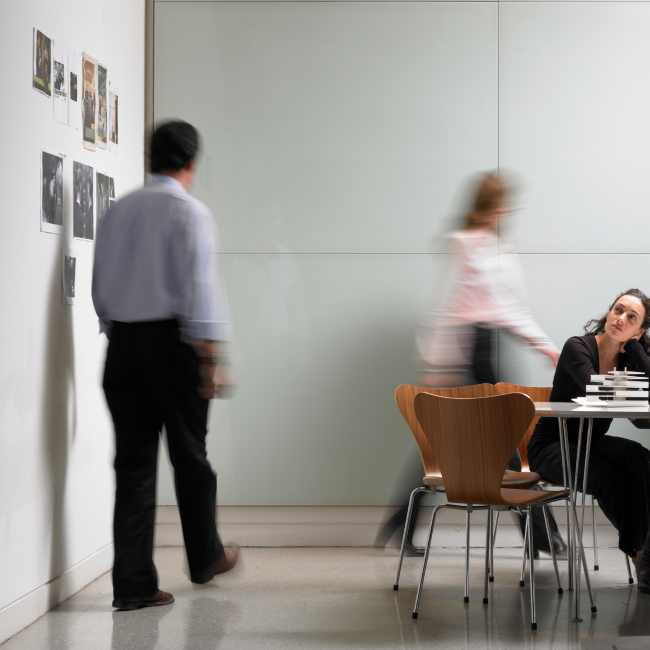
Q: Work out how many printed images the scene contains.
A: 10